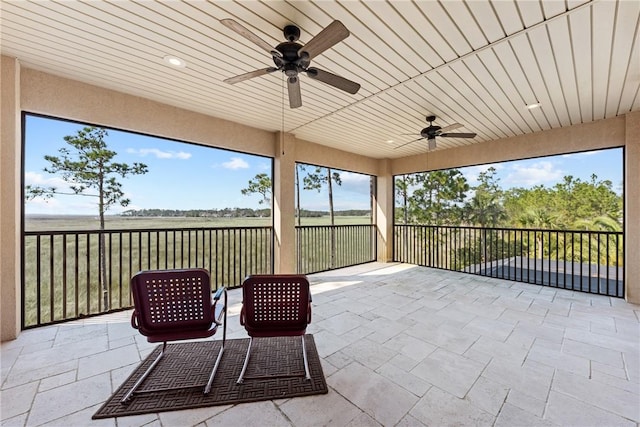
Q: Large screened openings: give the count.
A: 3